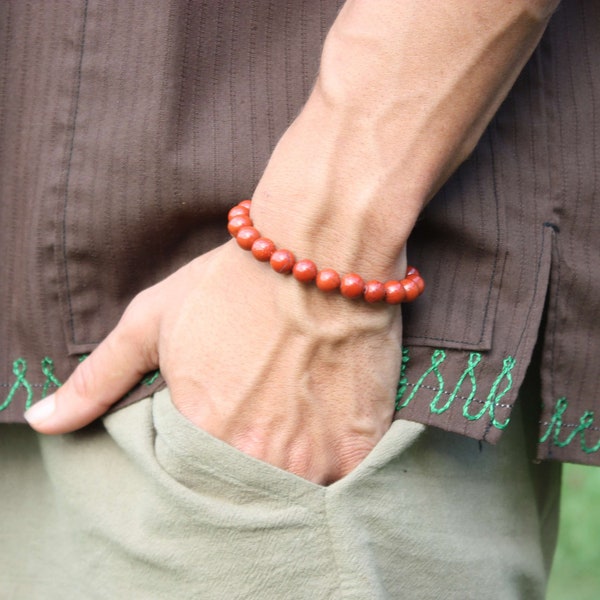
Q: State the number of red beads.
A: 14